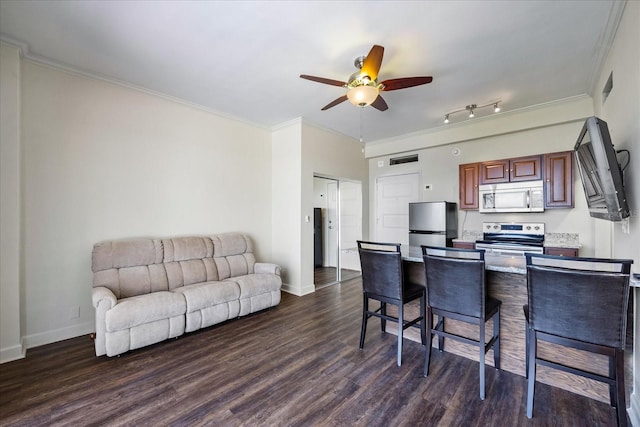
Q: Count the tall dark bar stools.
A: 3